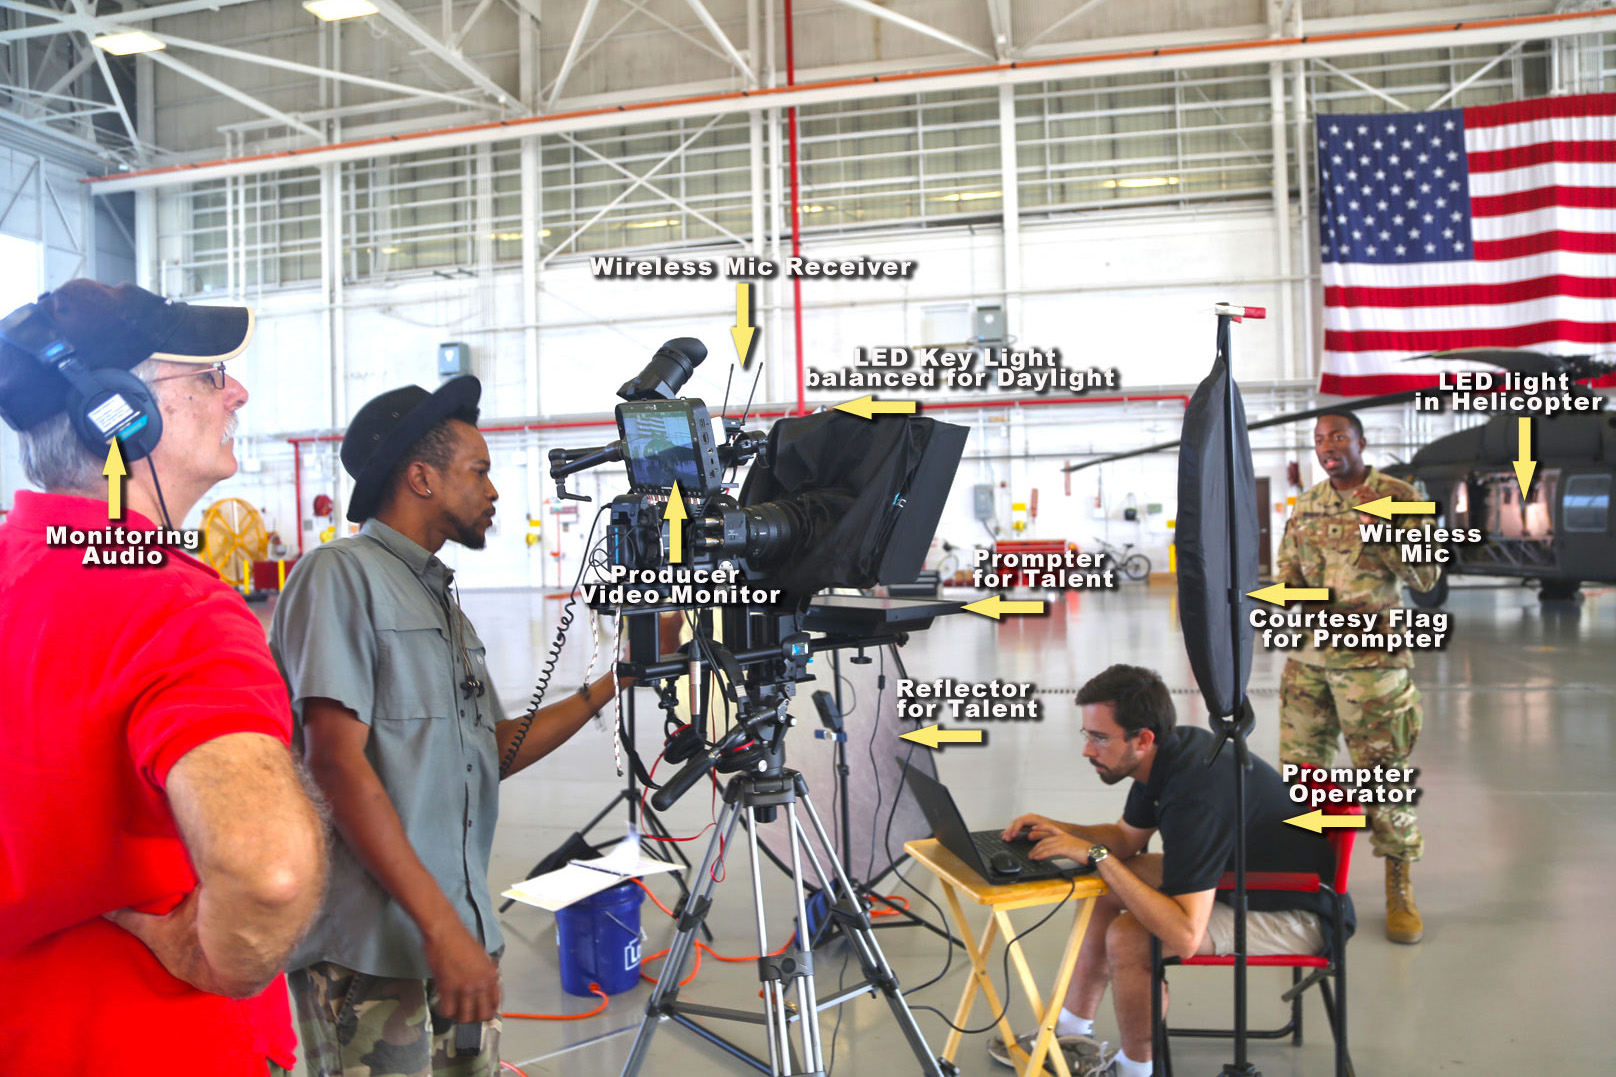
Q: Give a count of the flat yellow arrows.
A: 10